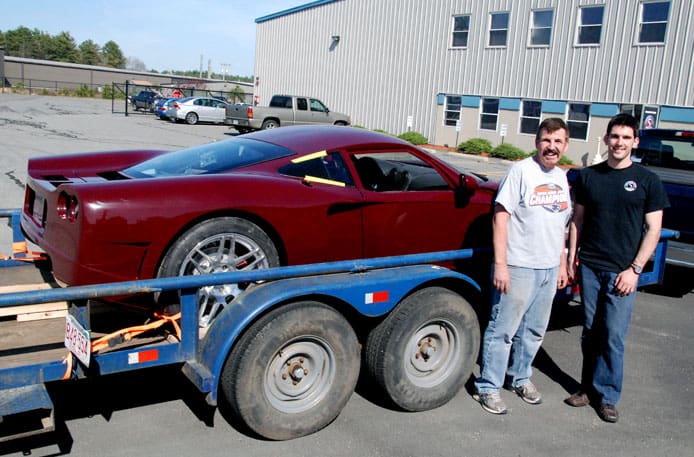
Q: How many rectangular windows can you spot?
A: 9